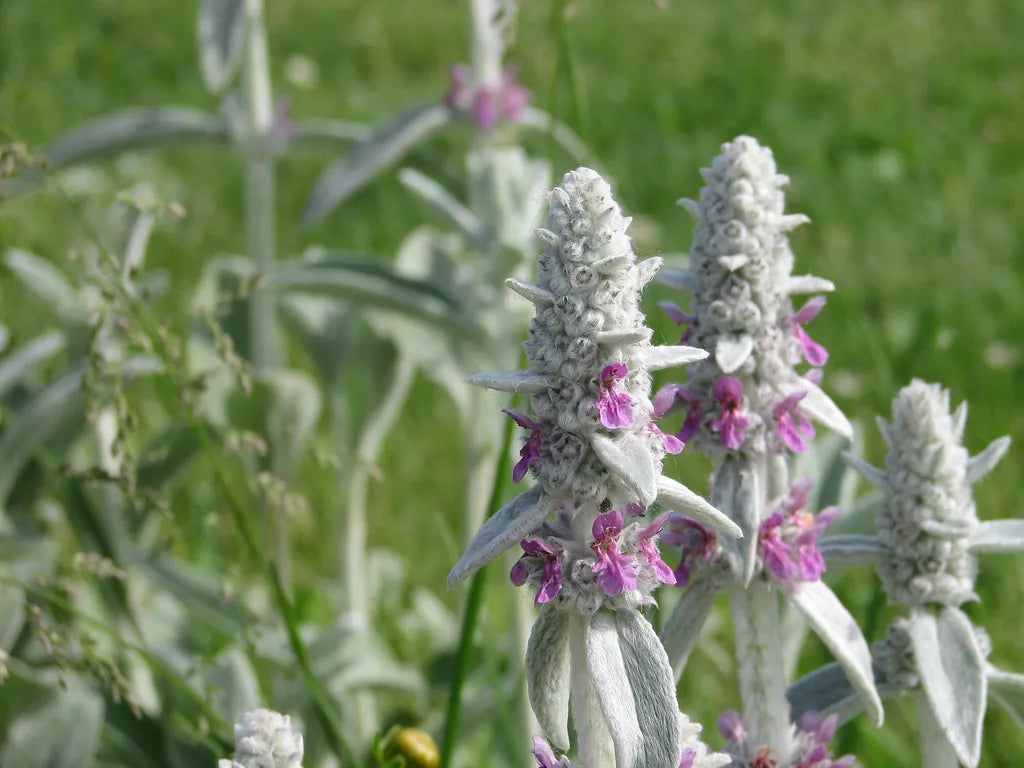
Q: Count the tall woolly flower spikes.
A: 3